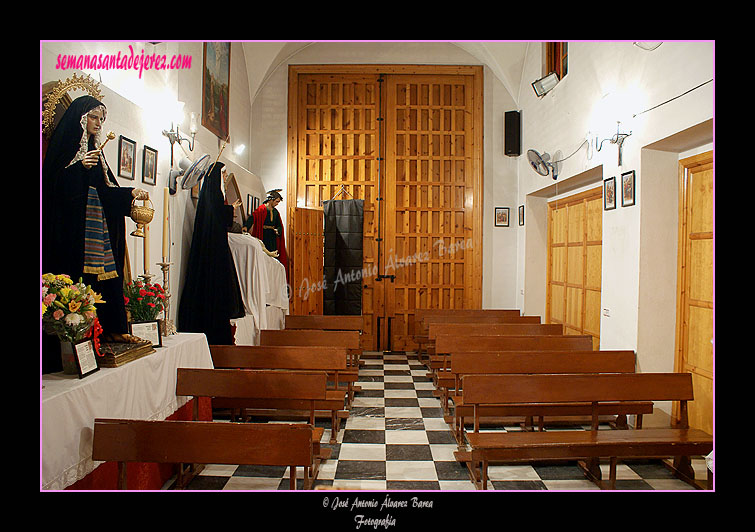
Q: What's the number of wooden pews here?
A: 11